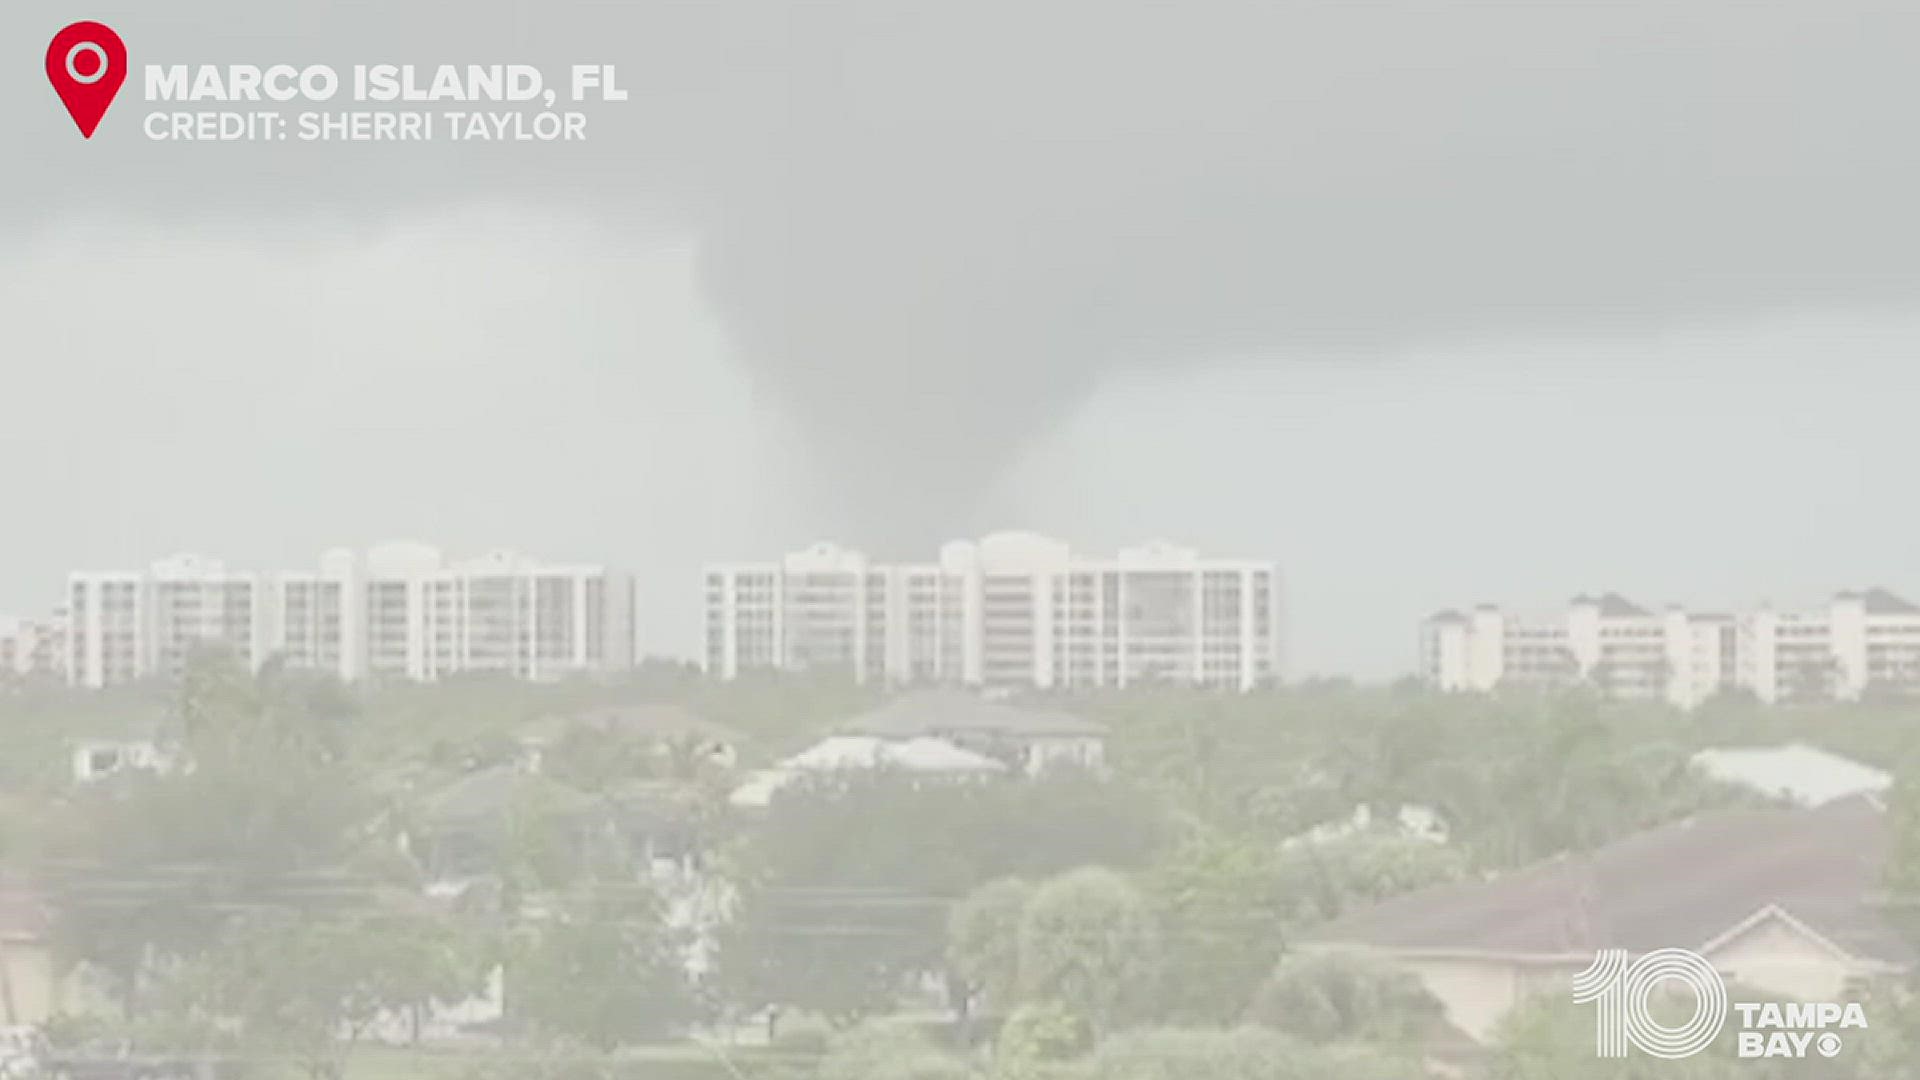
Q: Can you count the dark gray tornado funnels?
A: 1